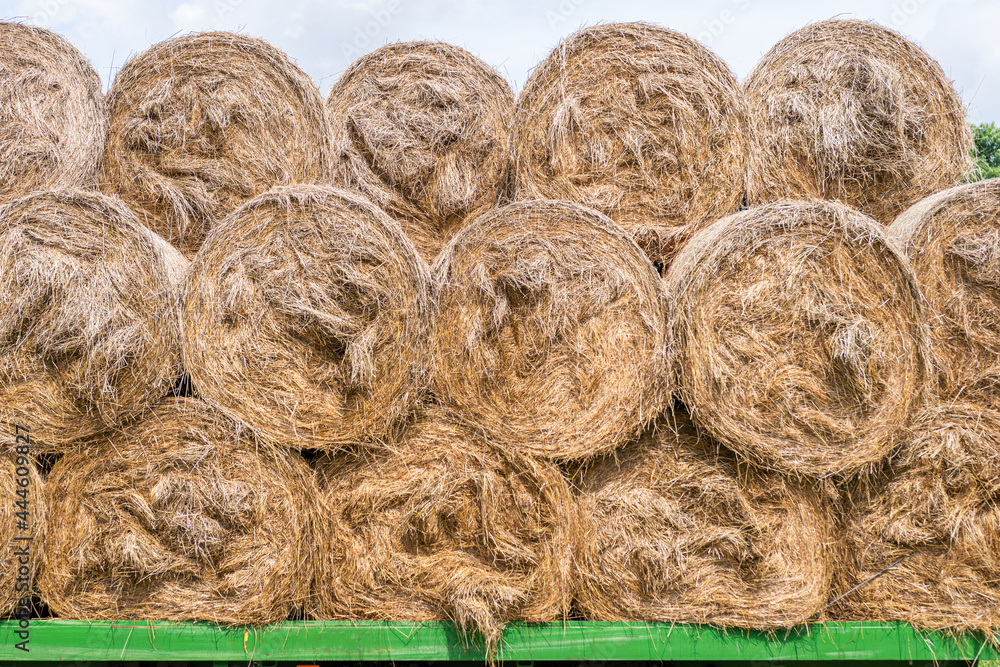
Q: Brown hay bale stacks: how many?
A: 15